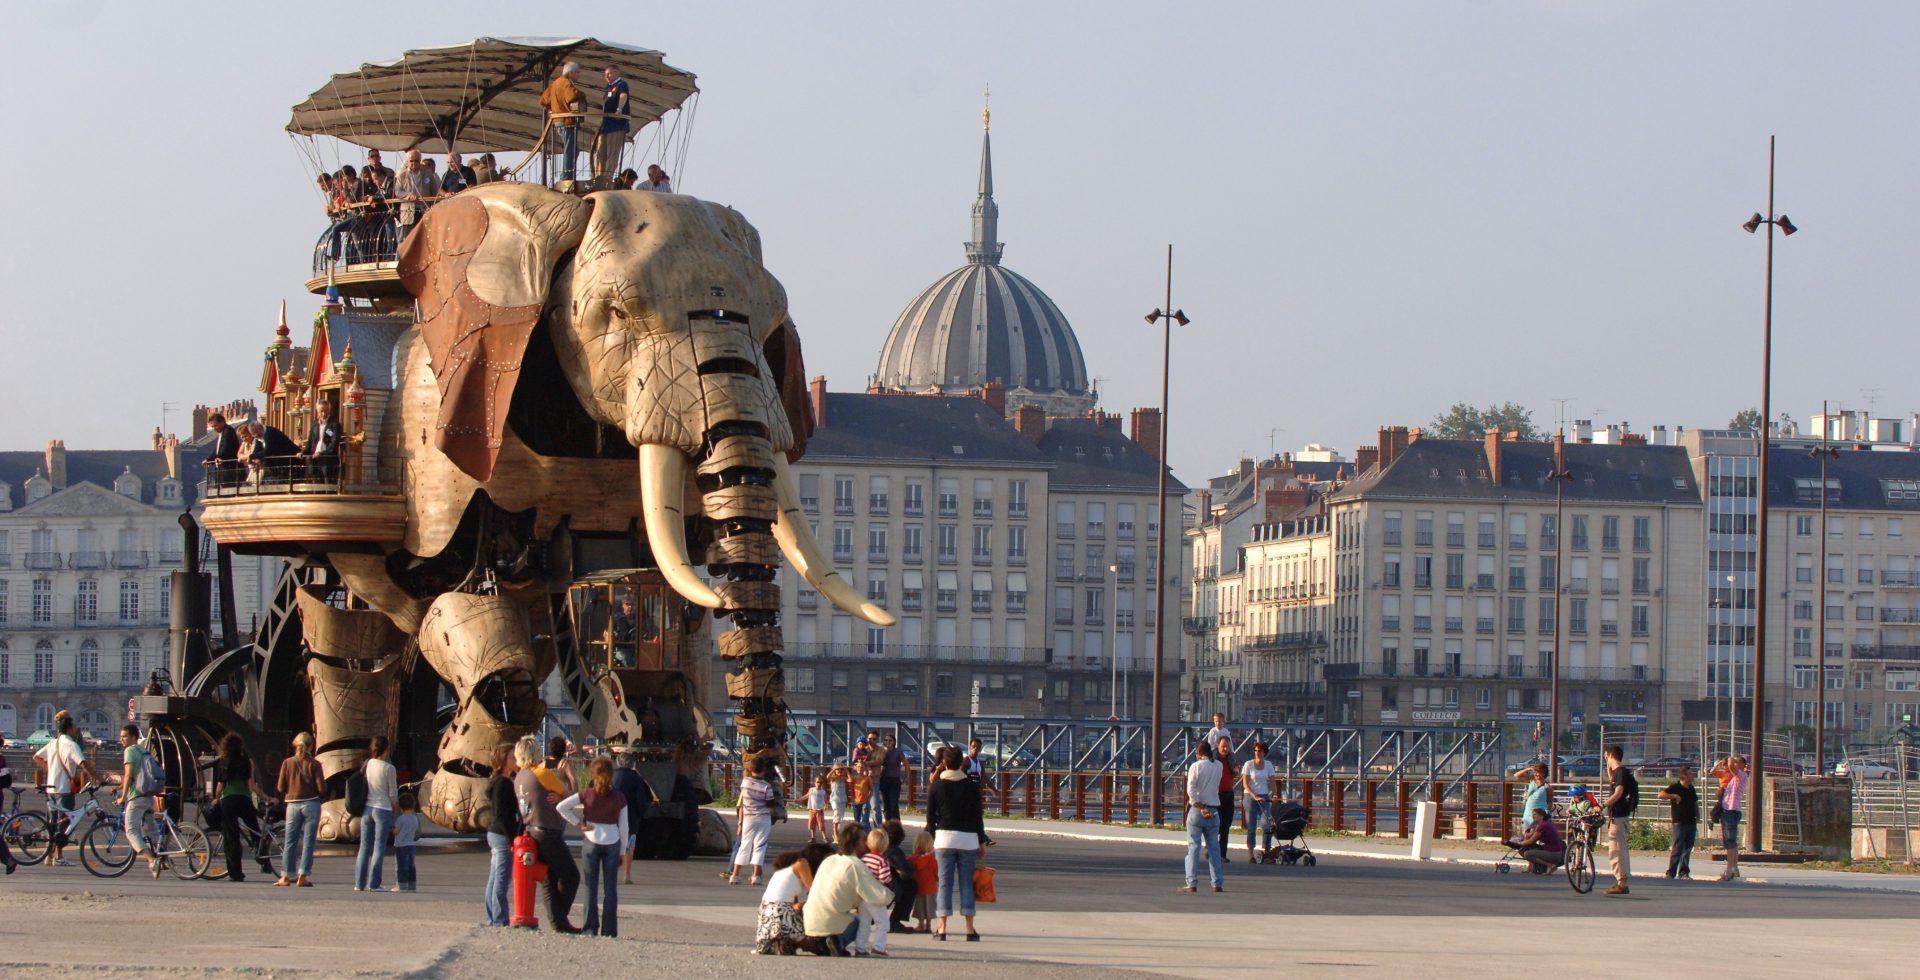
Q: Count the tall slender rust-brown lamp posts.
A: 4